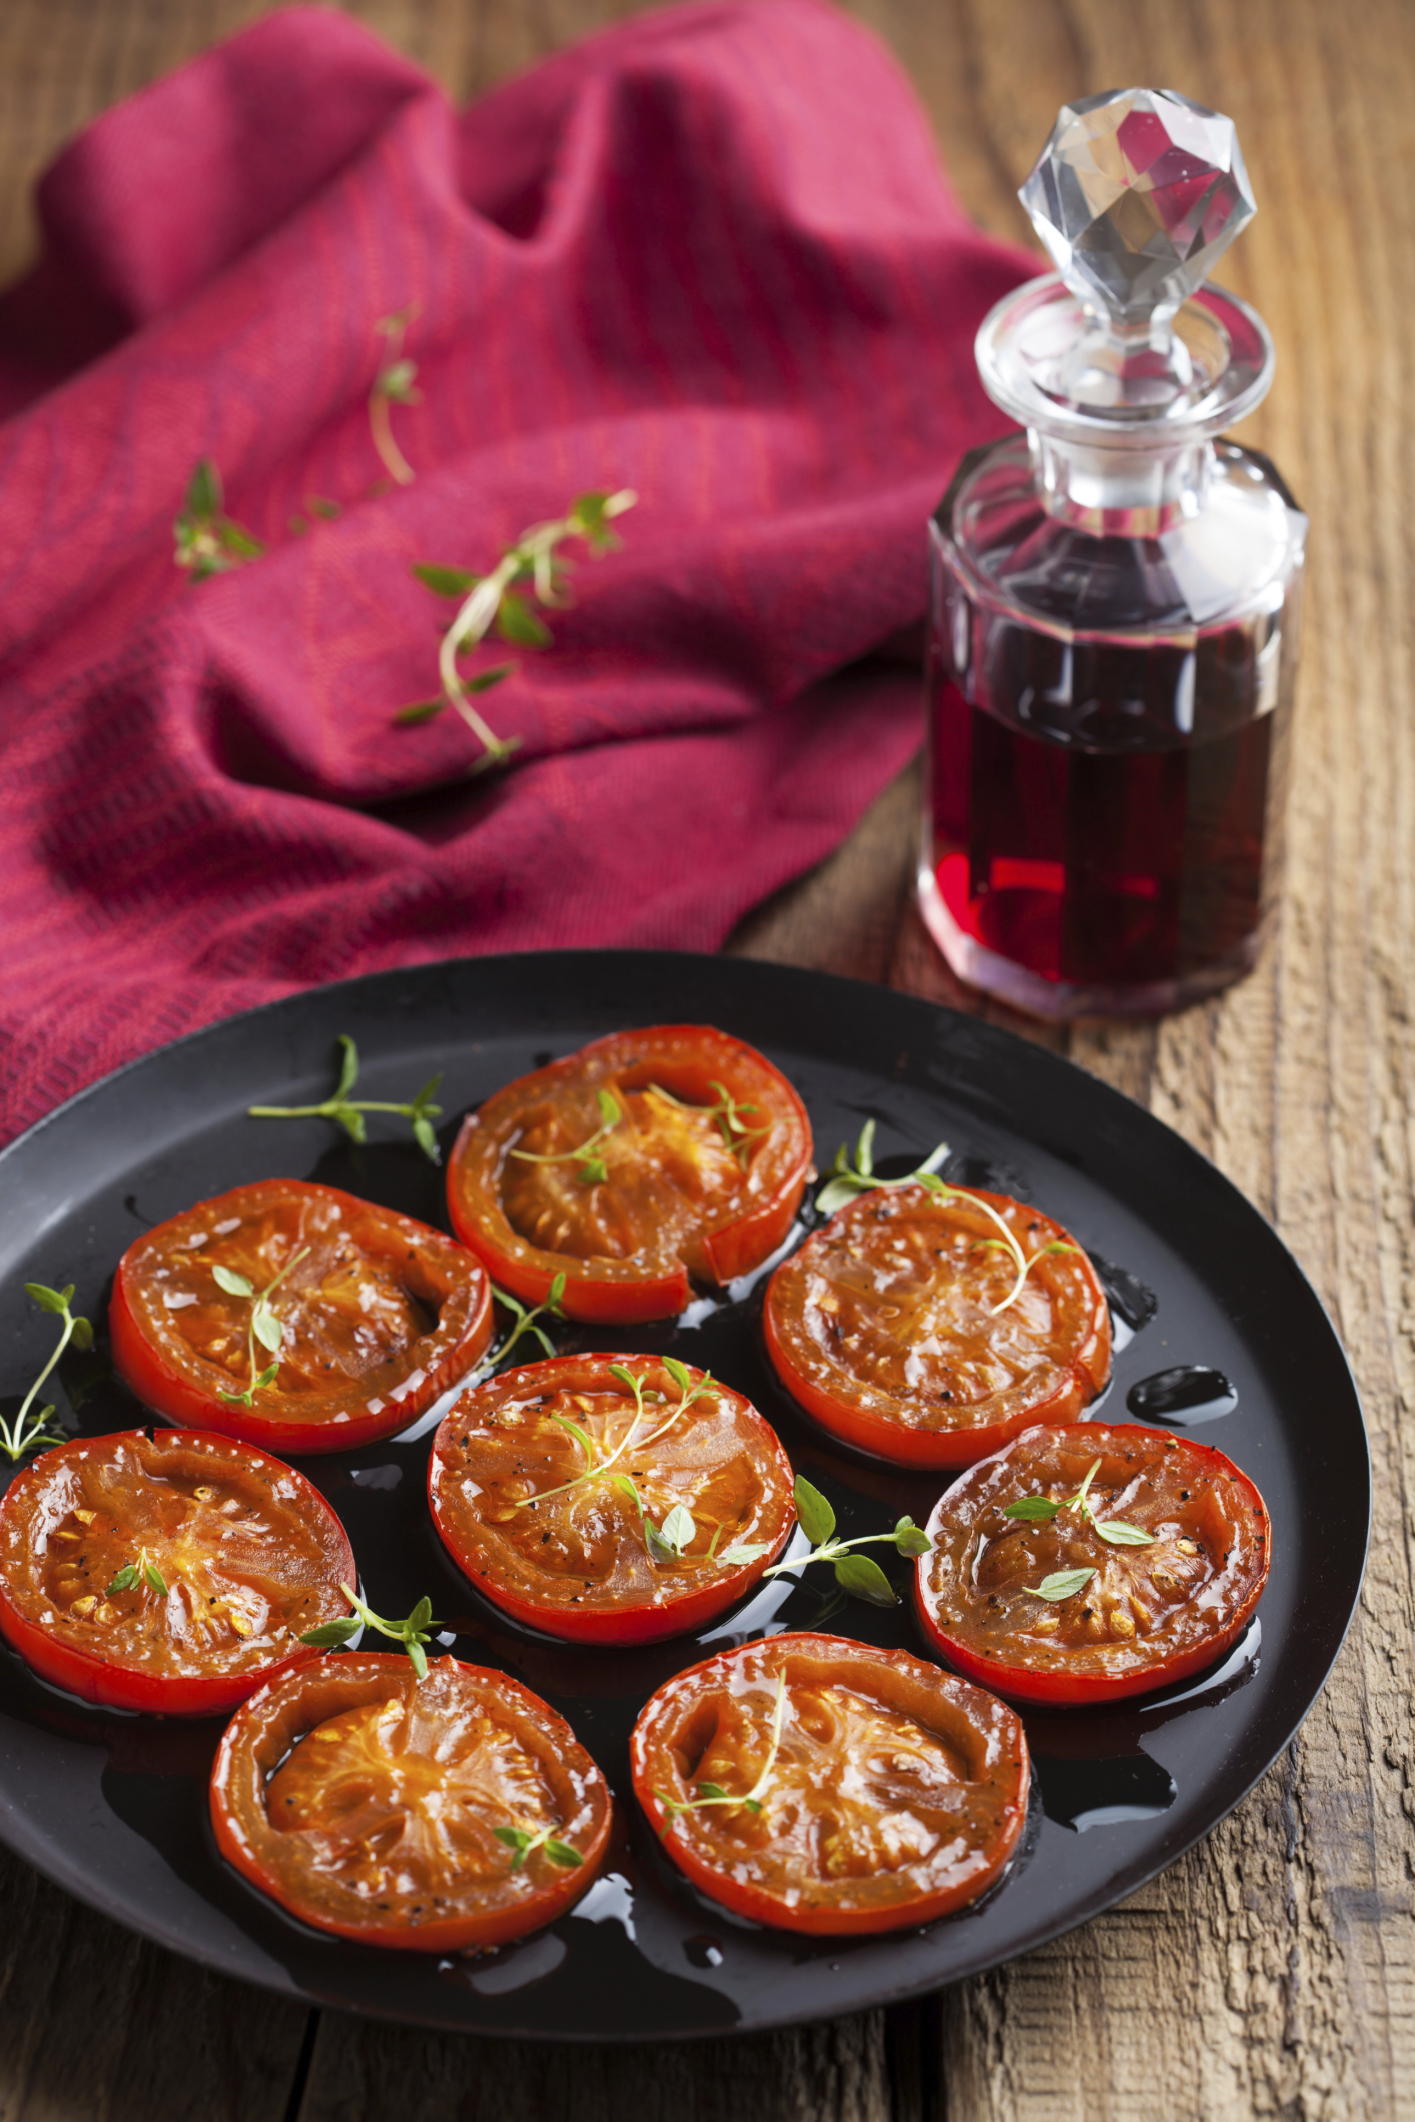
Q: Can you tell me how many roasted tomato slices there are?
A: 8